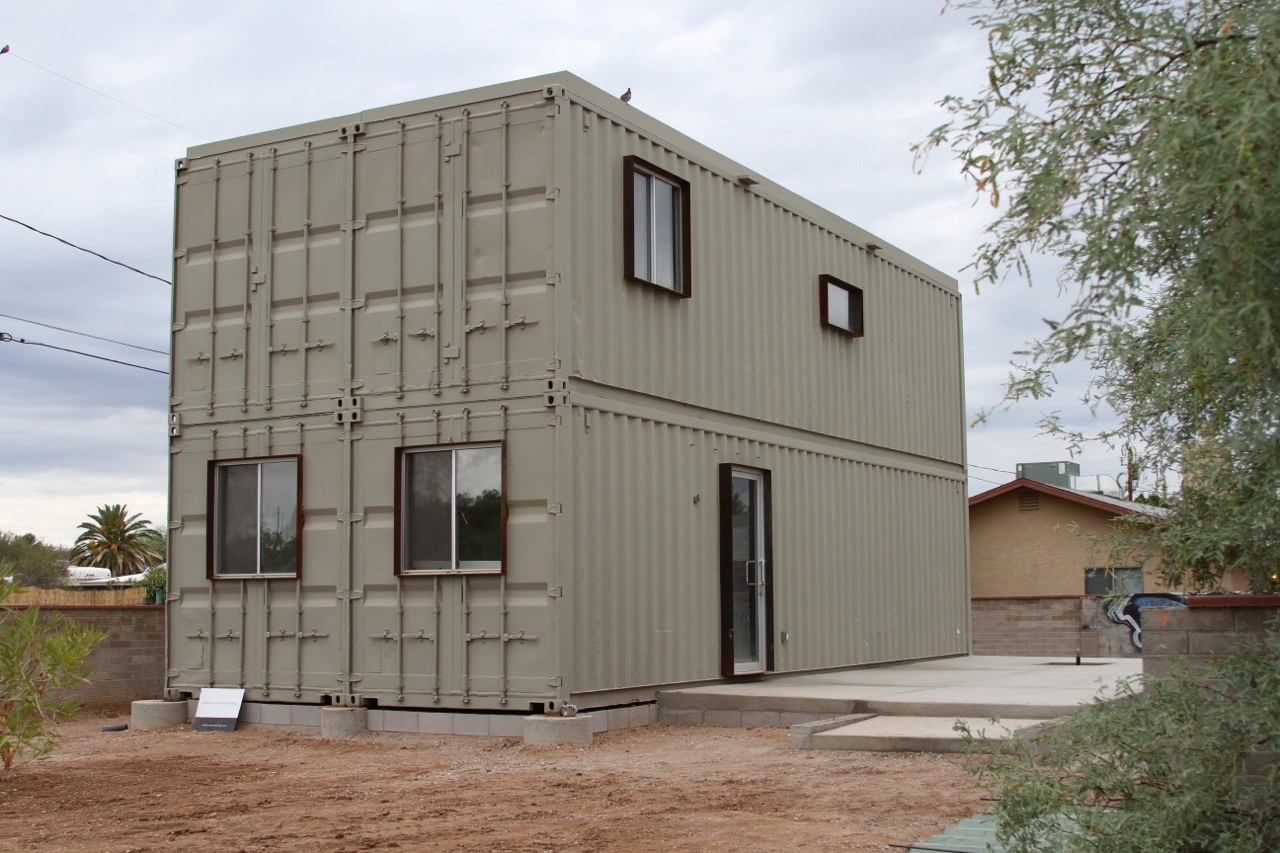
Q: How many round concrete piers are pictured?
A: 3